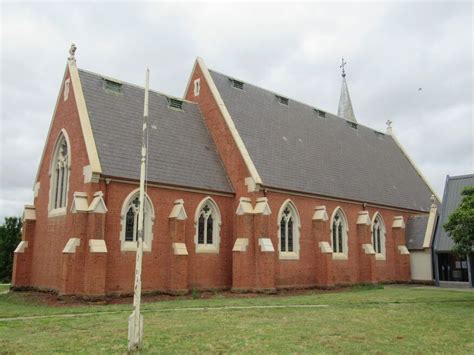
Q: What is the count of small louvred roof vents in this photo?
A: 7